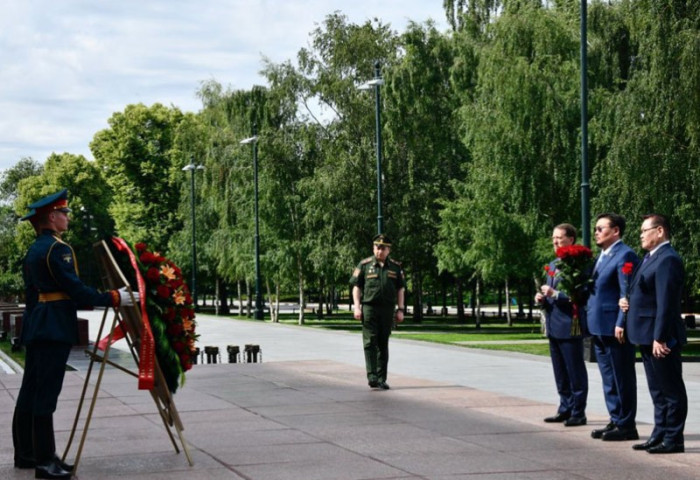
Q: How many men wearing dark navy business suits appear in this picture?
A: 3